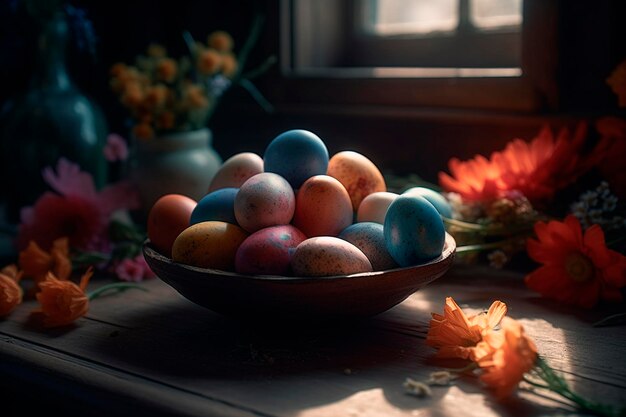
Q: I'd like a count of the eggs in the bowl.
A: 14